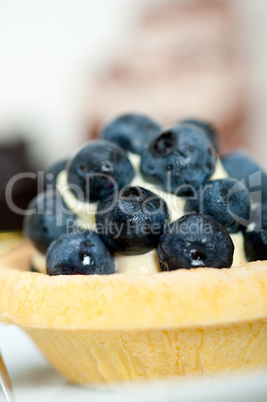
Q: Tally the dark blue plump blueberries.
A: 12